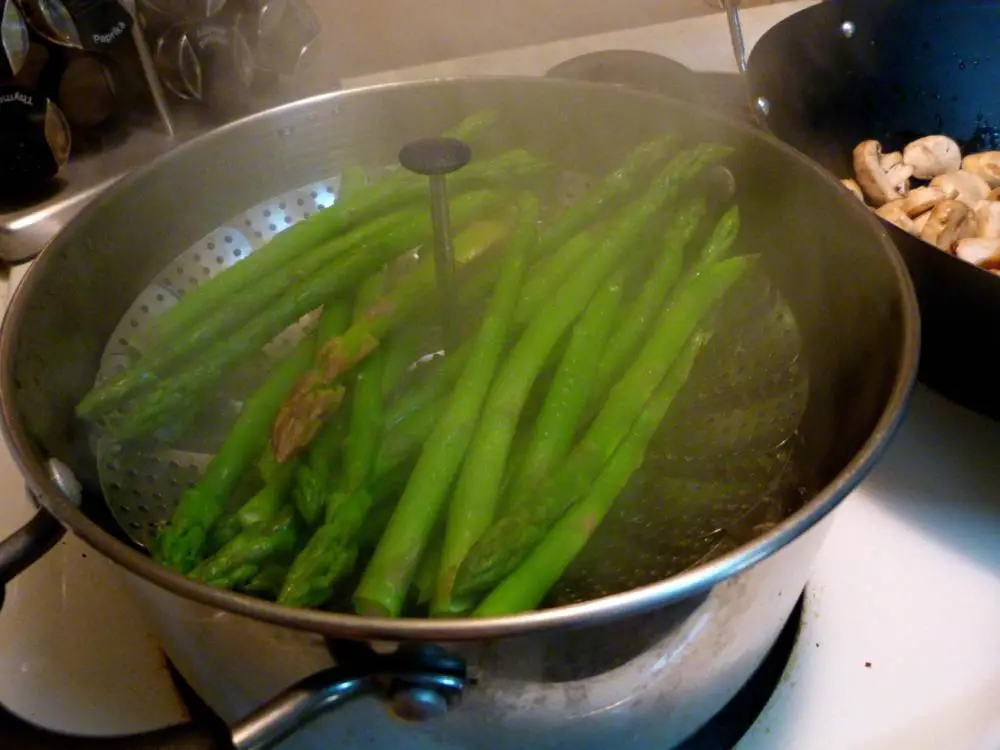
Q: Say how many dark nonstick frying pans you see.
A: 1